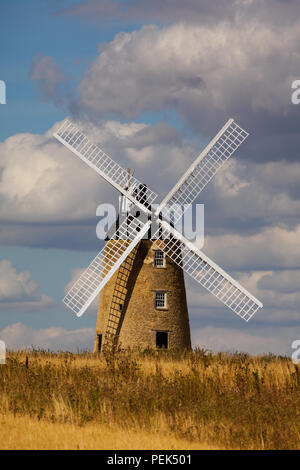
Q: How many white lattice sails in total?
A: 4